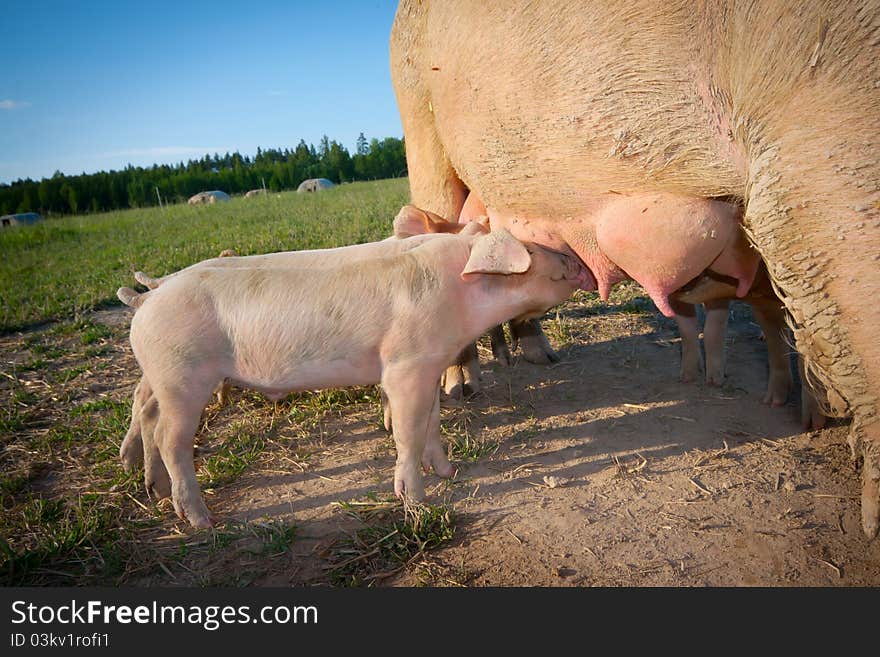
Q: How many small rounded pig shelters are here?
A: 4